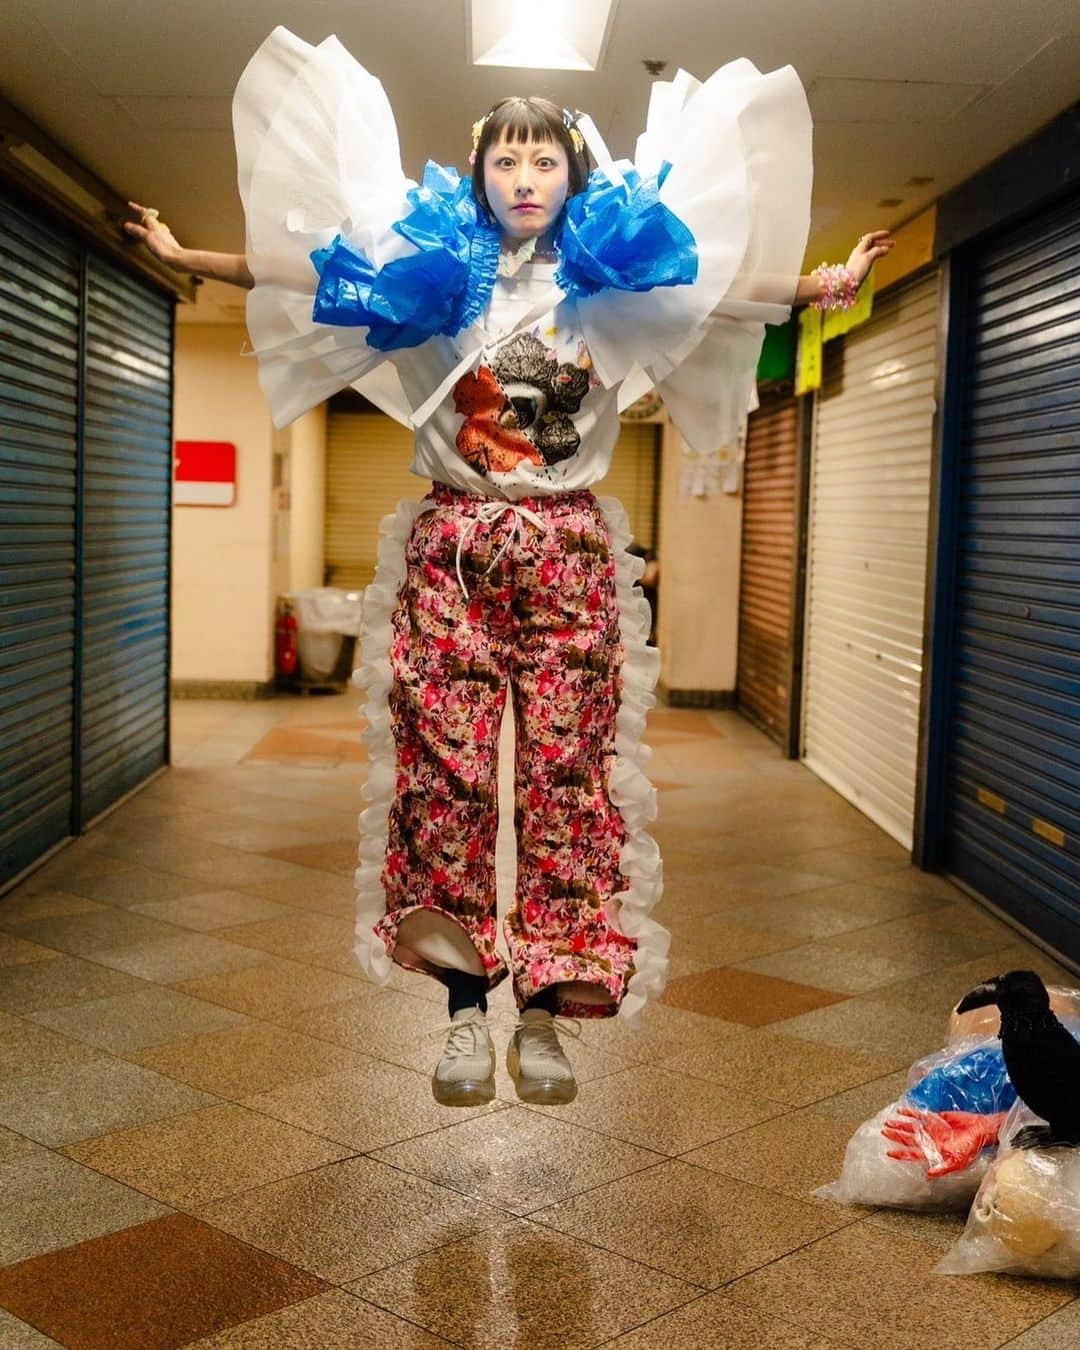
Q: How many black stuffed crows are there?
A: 1